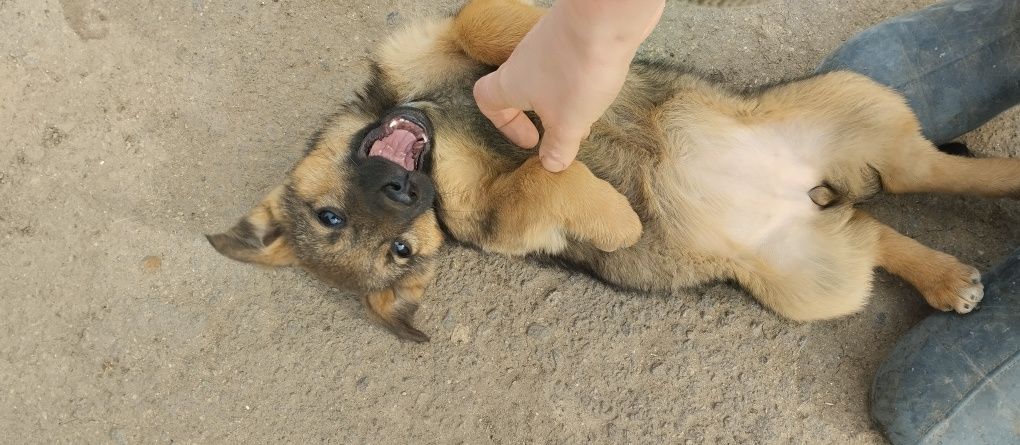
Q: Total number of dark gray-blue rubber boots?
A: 2